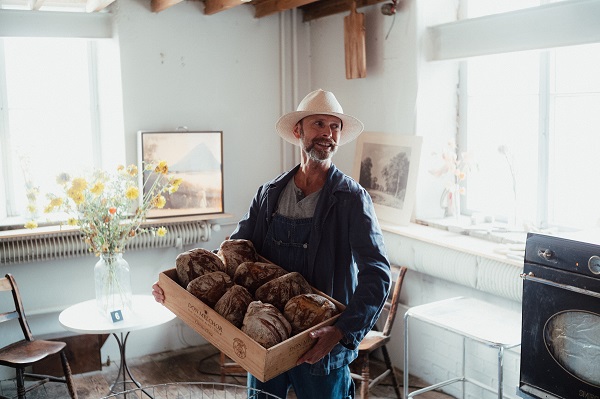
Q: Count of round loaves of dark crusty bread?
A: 8